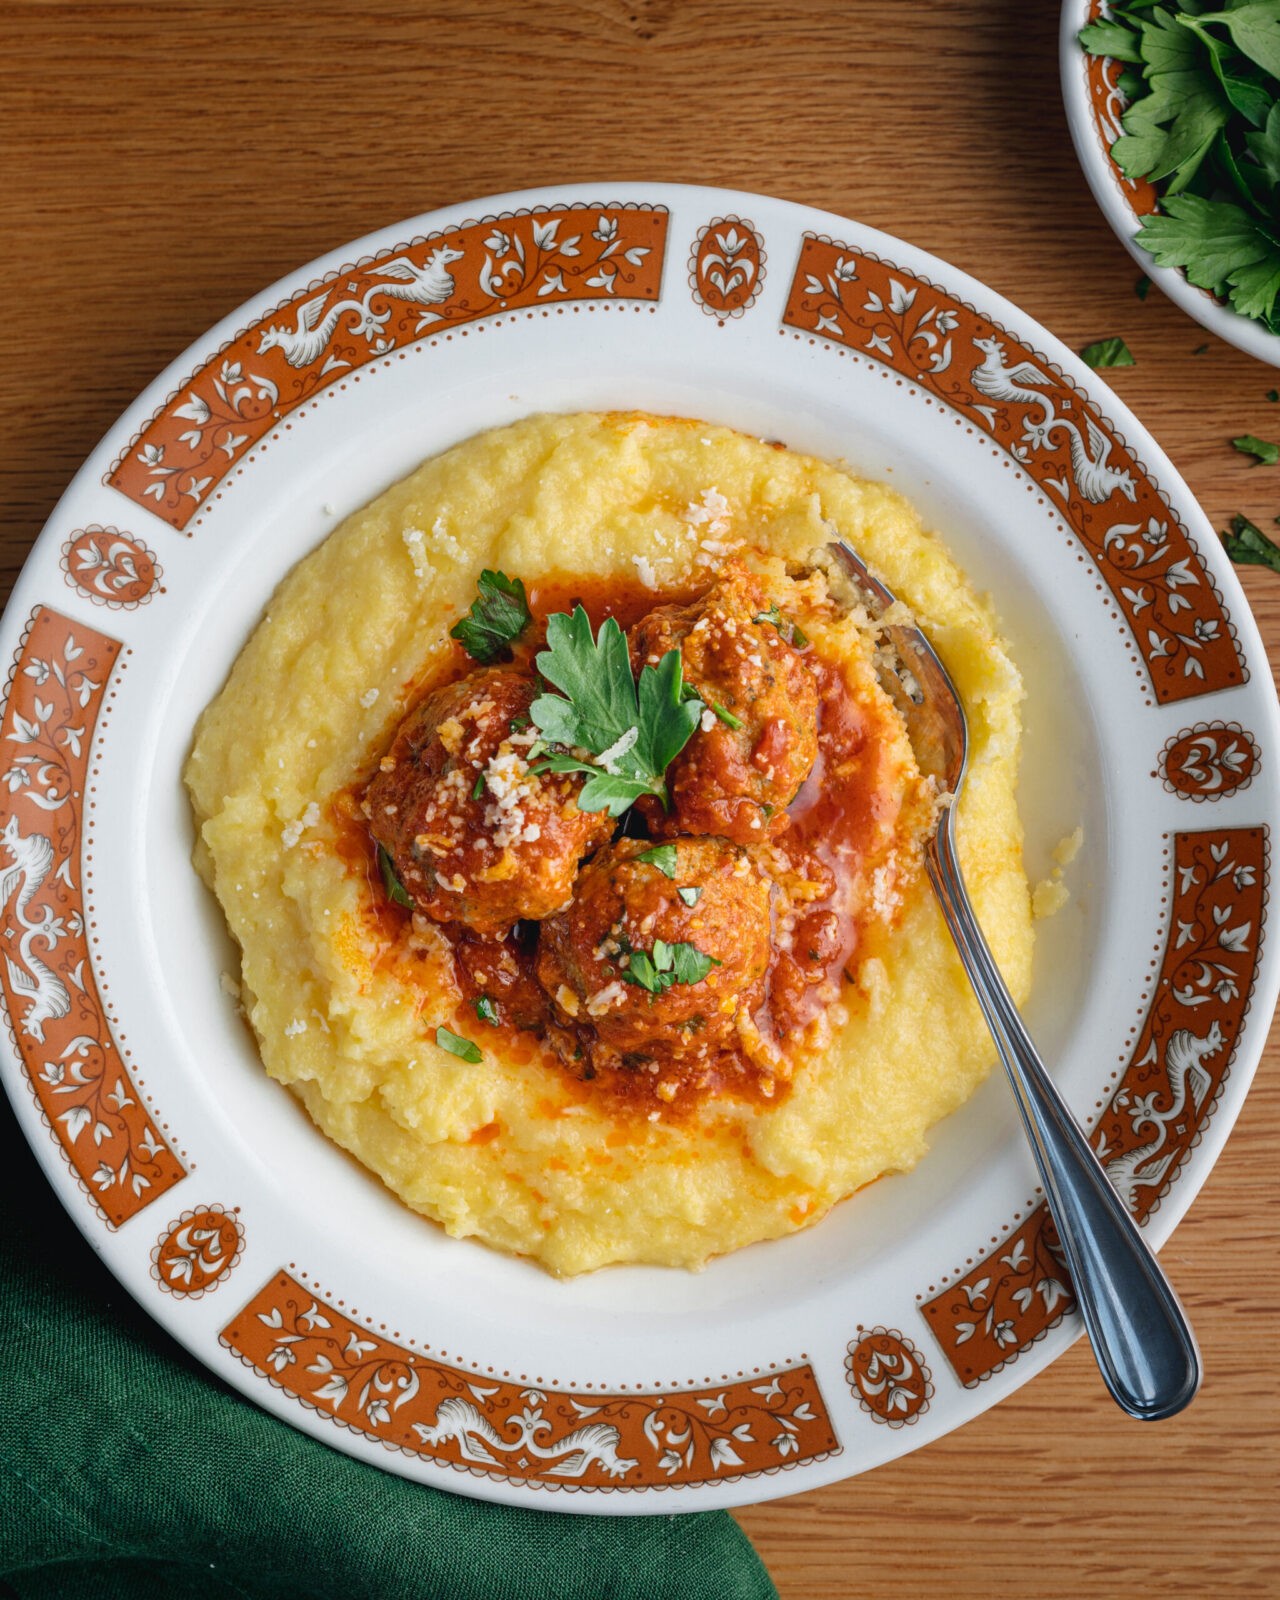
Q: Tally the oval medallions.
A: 5